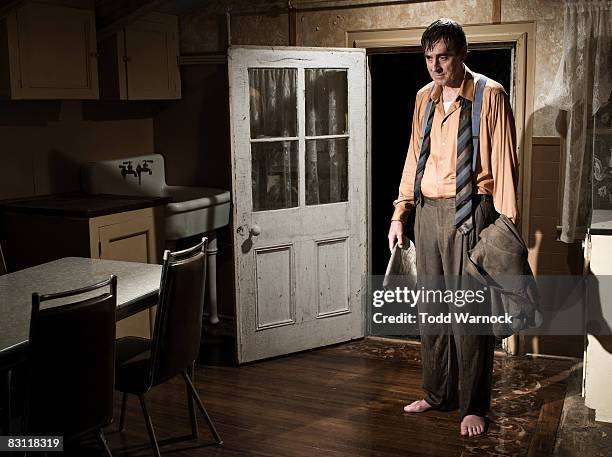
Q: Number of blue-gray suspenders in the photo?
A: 2